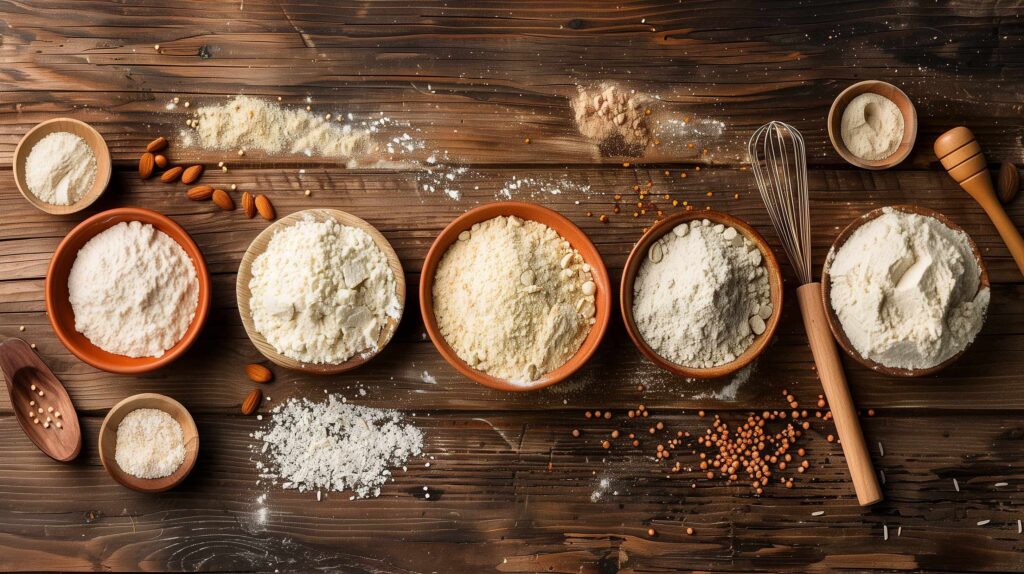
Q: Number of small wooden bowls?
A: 3